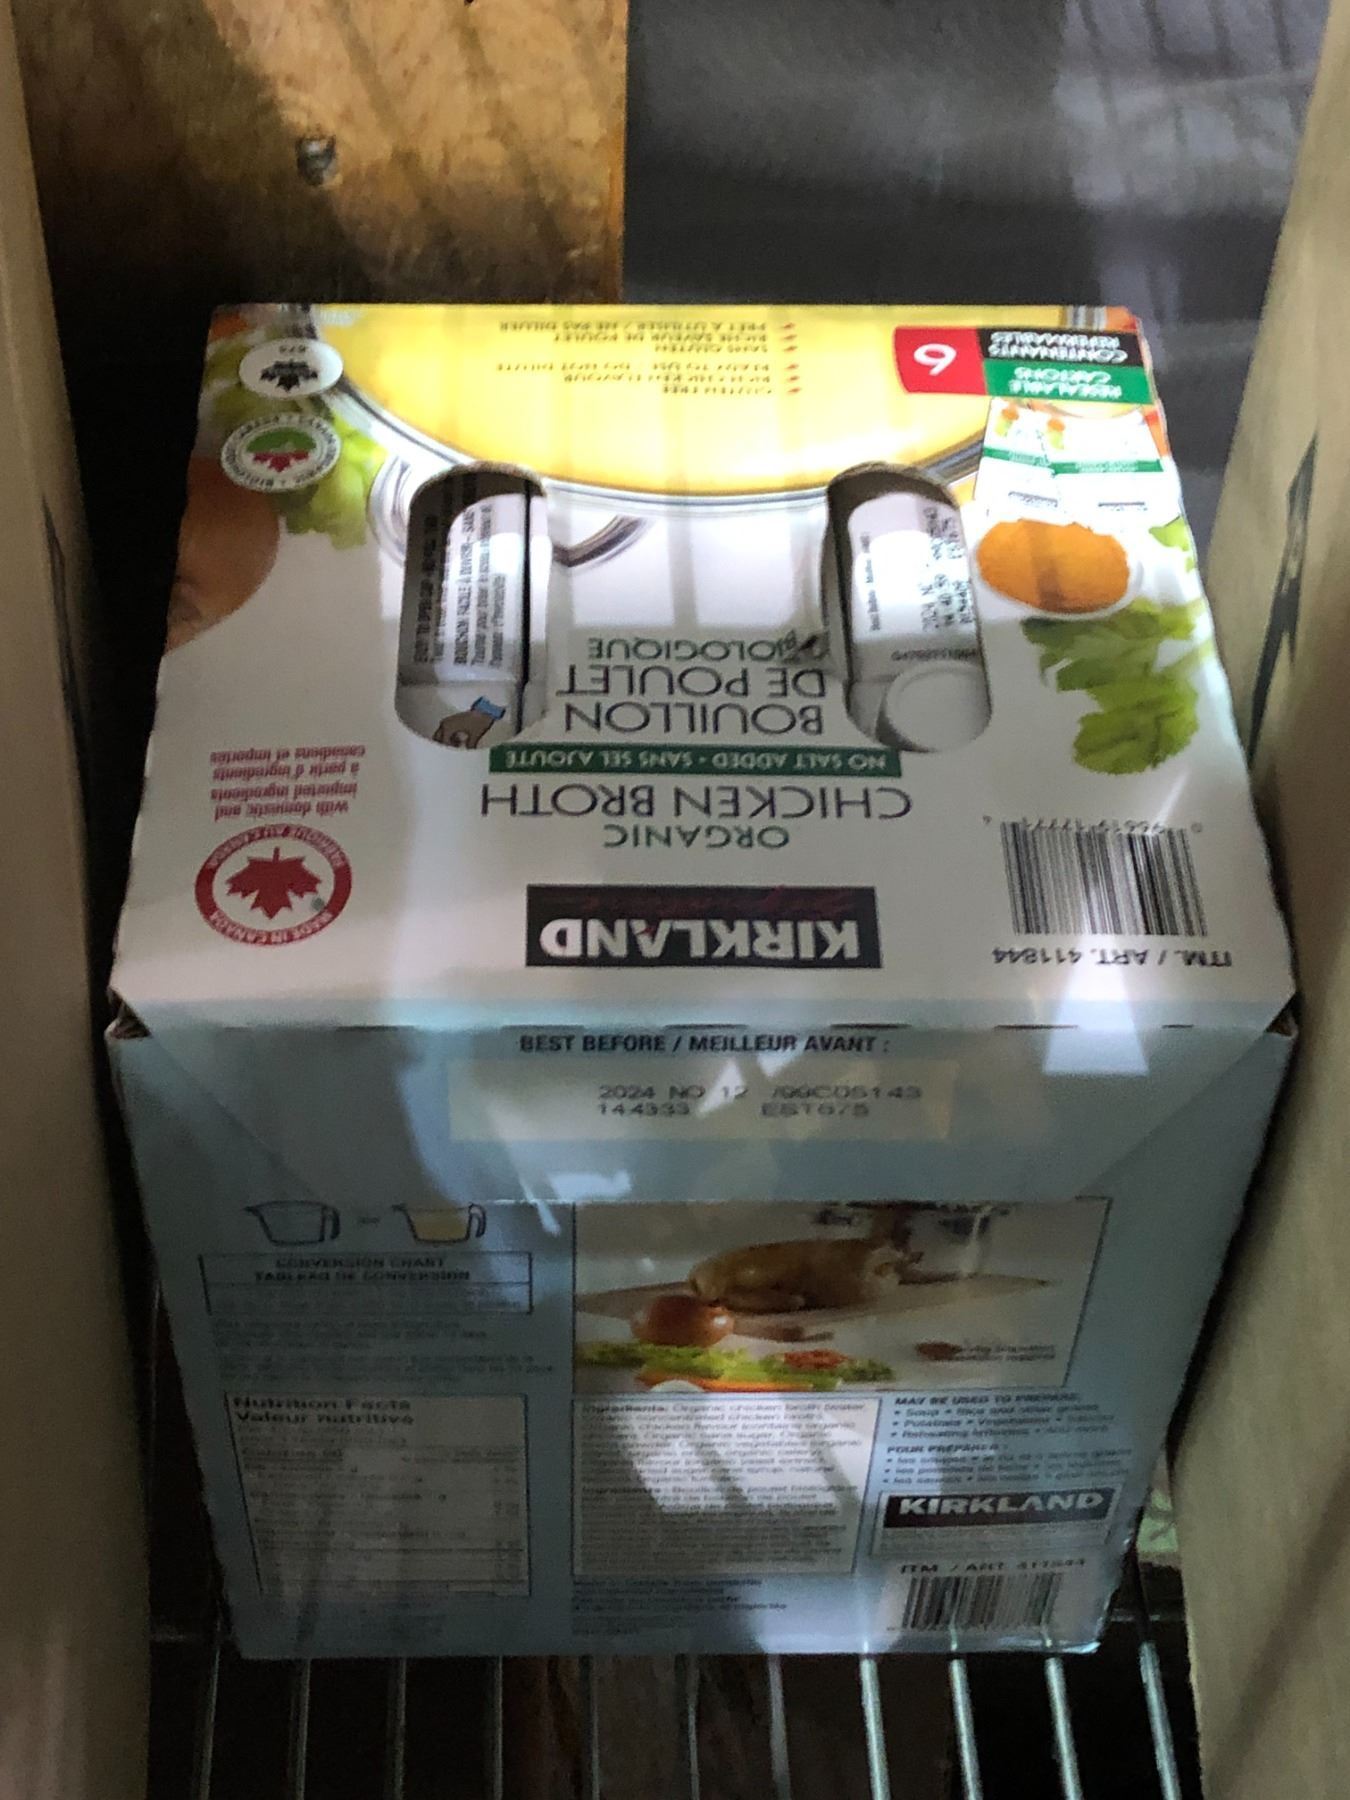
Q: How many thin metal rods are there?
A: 11